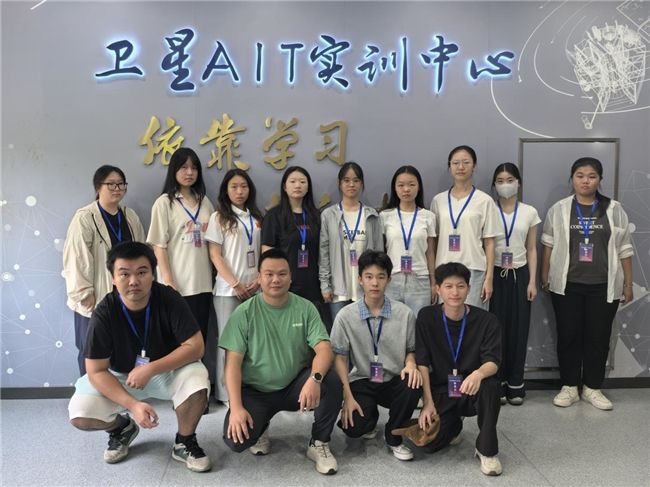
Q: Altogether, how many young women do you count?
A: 9